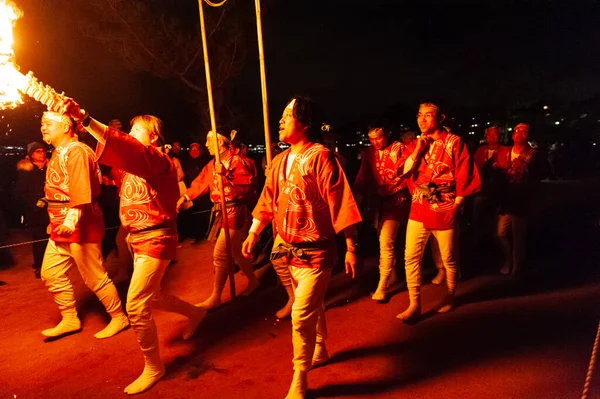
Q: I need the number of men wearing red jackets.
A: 8